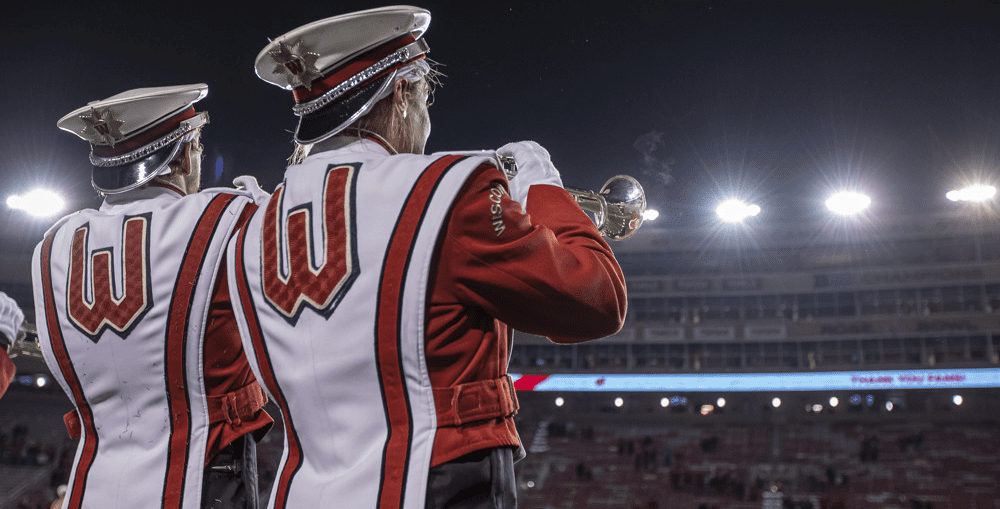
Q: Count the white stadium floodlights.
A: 5